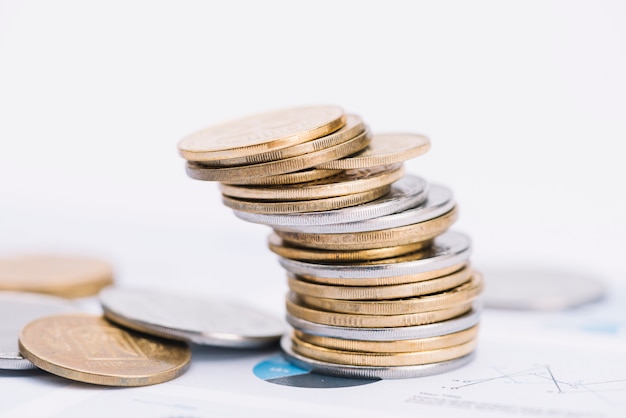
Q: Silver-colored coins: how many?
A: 8